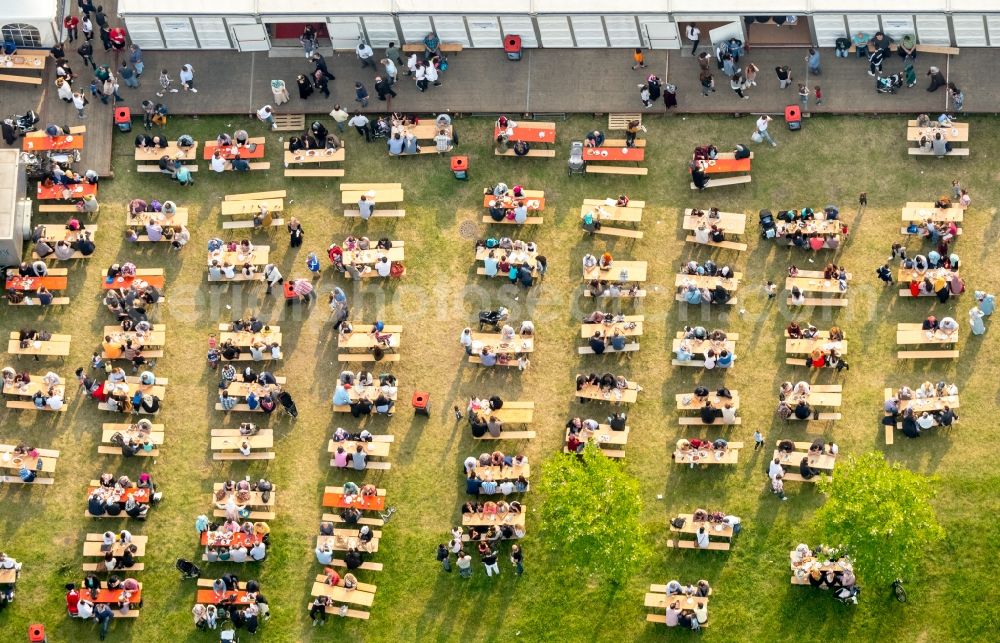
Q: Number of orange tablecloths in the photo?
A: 14